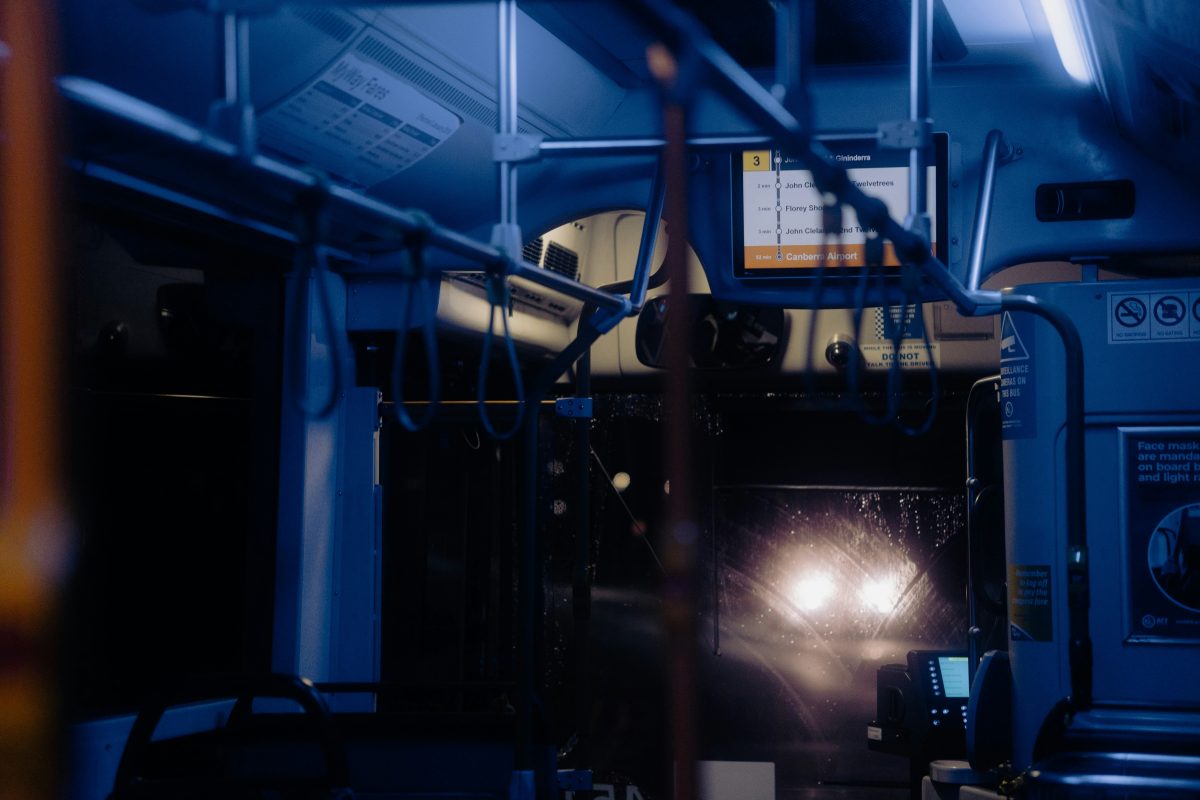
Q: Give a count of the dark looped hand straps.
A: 6